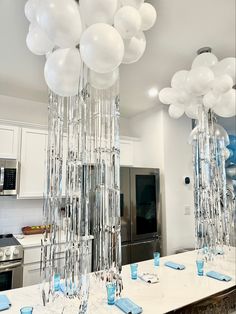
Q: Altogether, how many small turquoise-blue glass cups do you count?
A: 6